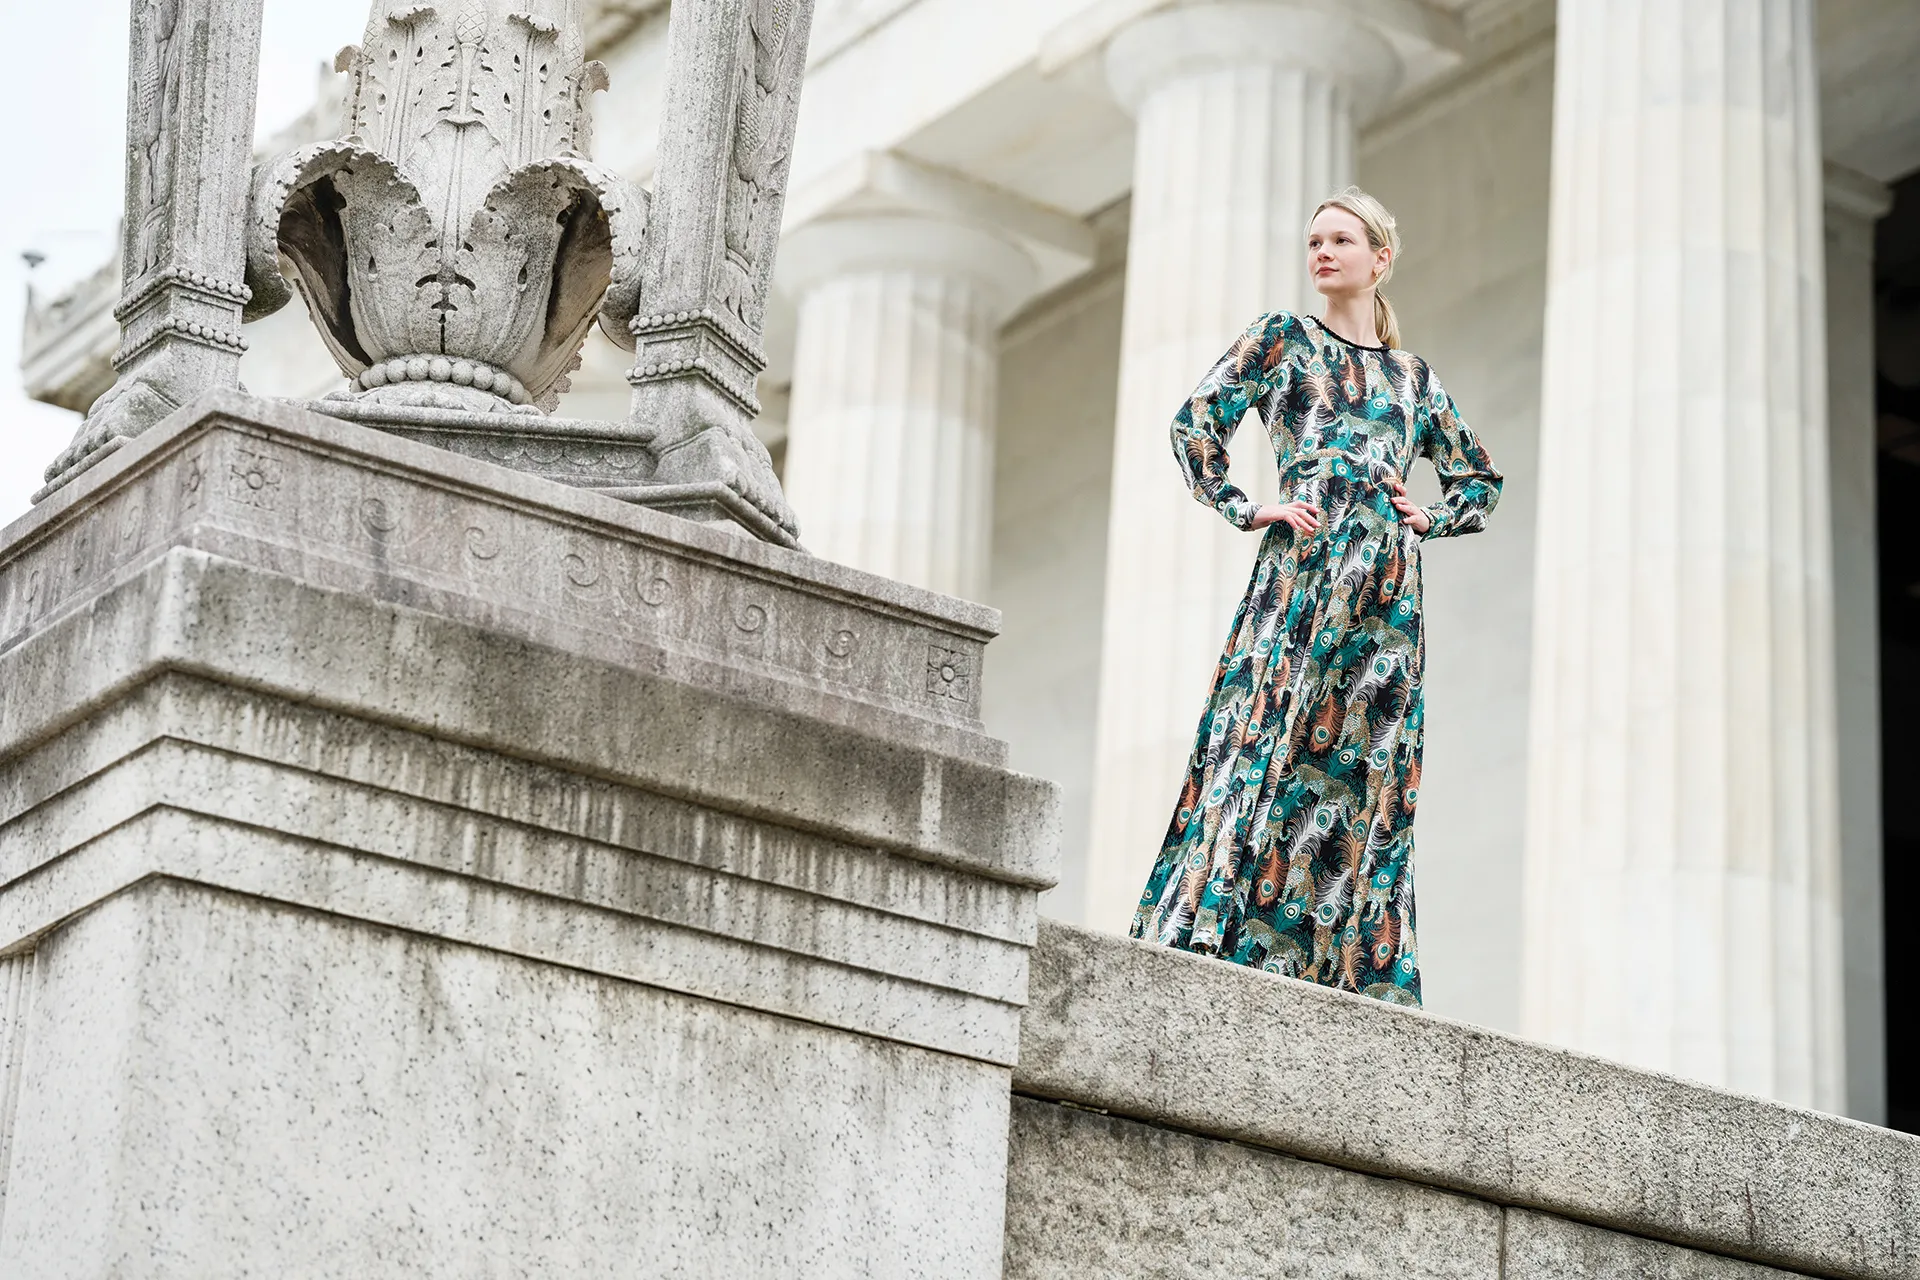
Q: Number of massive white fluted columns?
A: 3